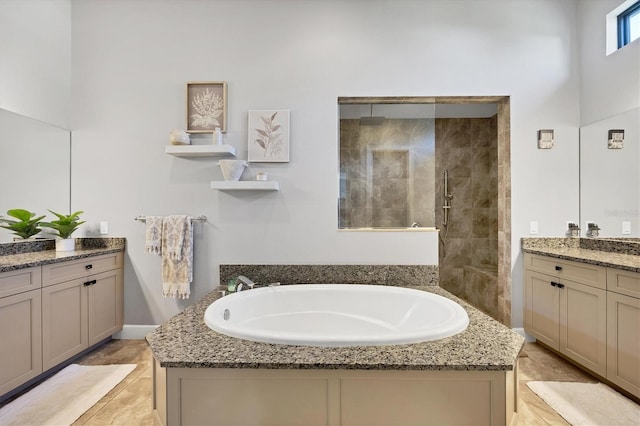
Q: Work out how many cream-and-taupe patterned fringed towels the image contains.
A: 3